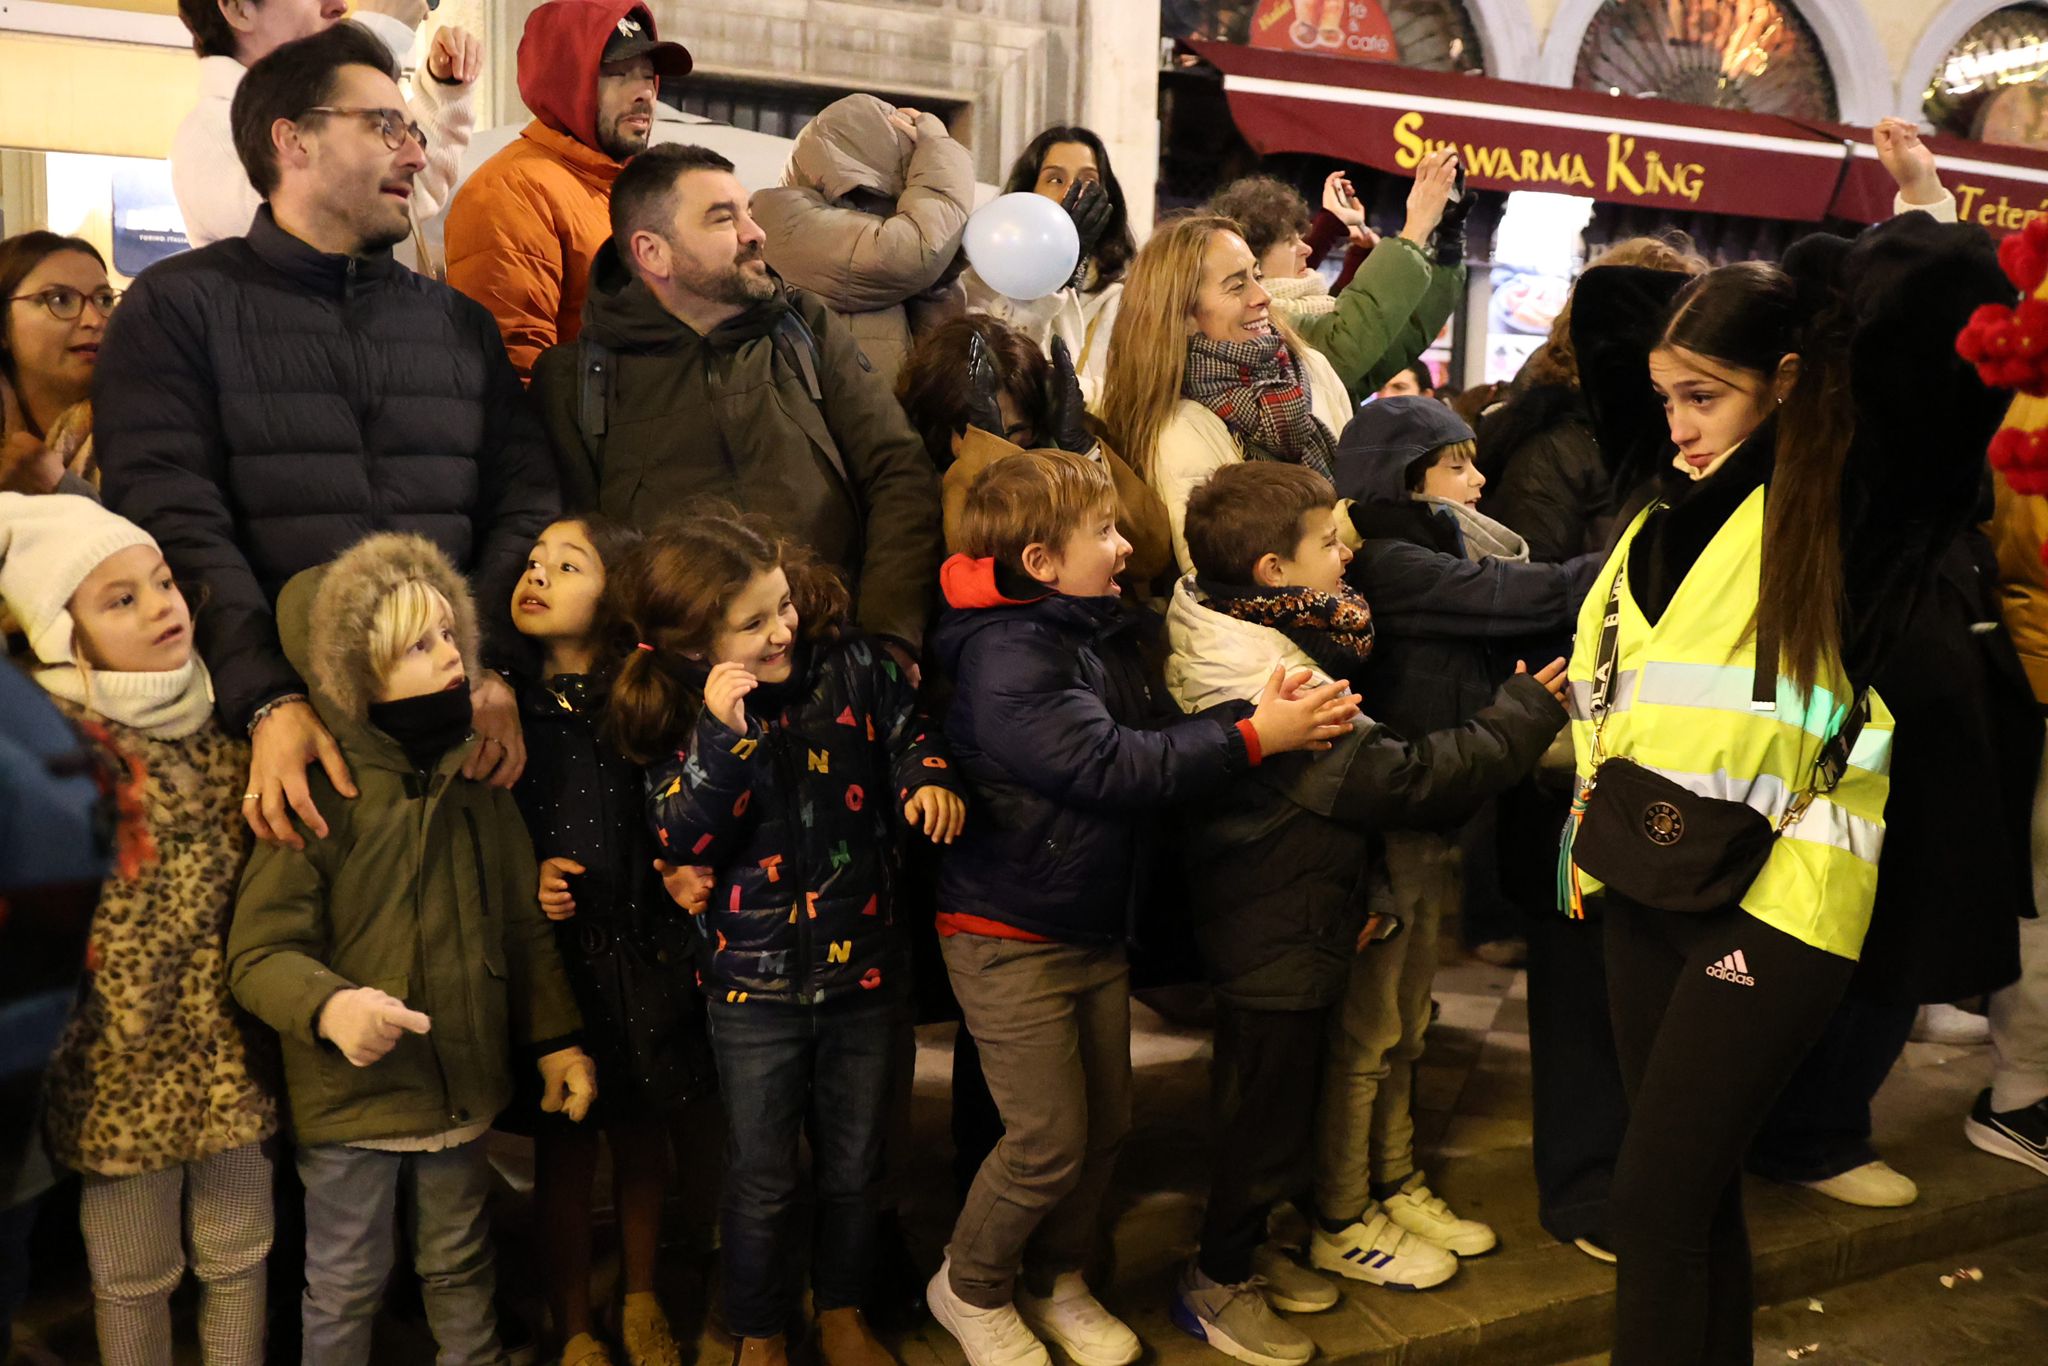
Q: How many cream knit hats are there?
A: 1